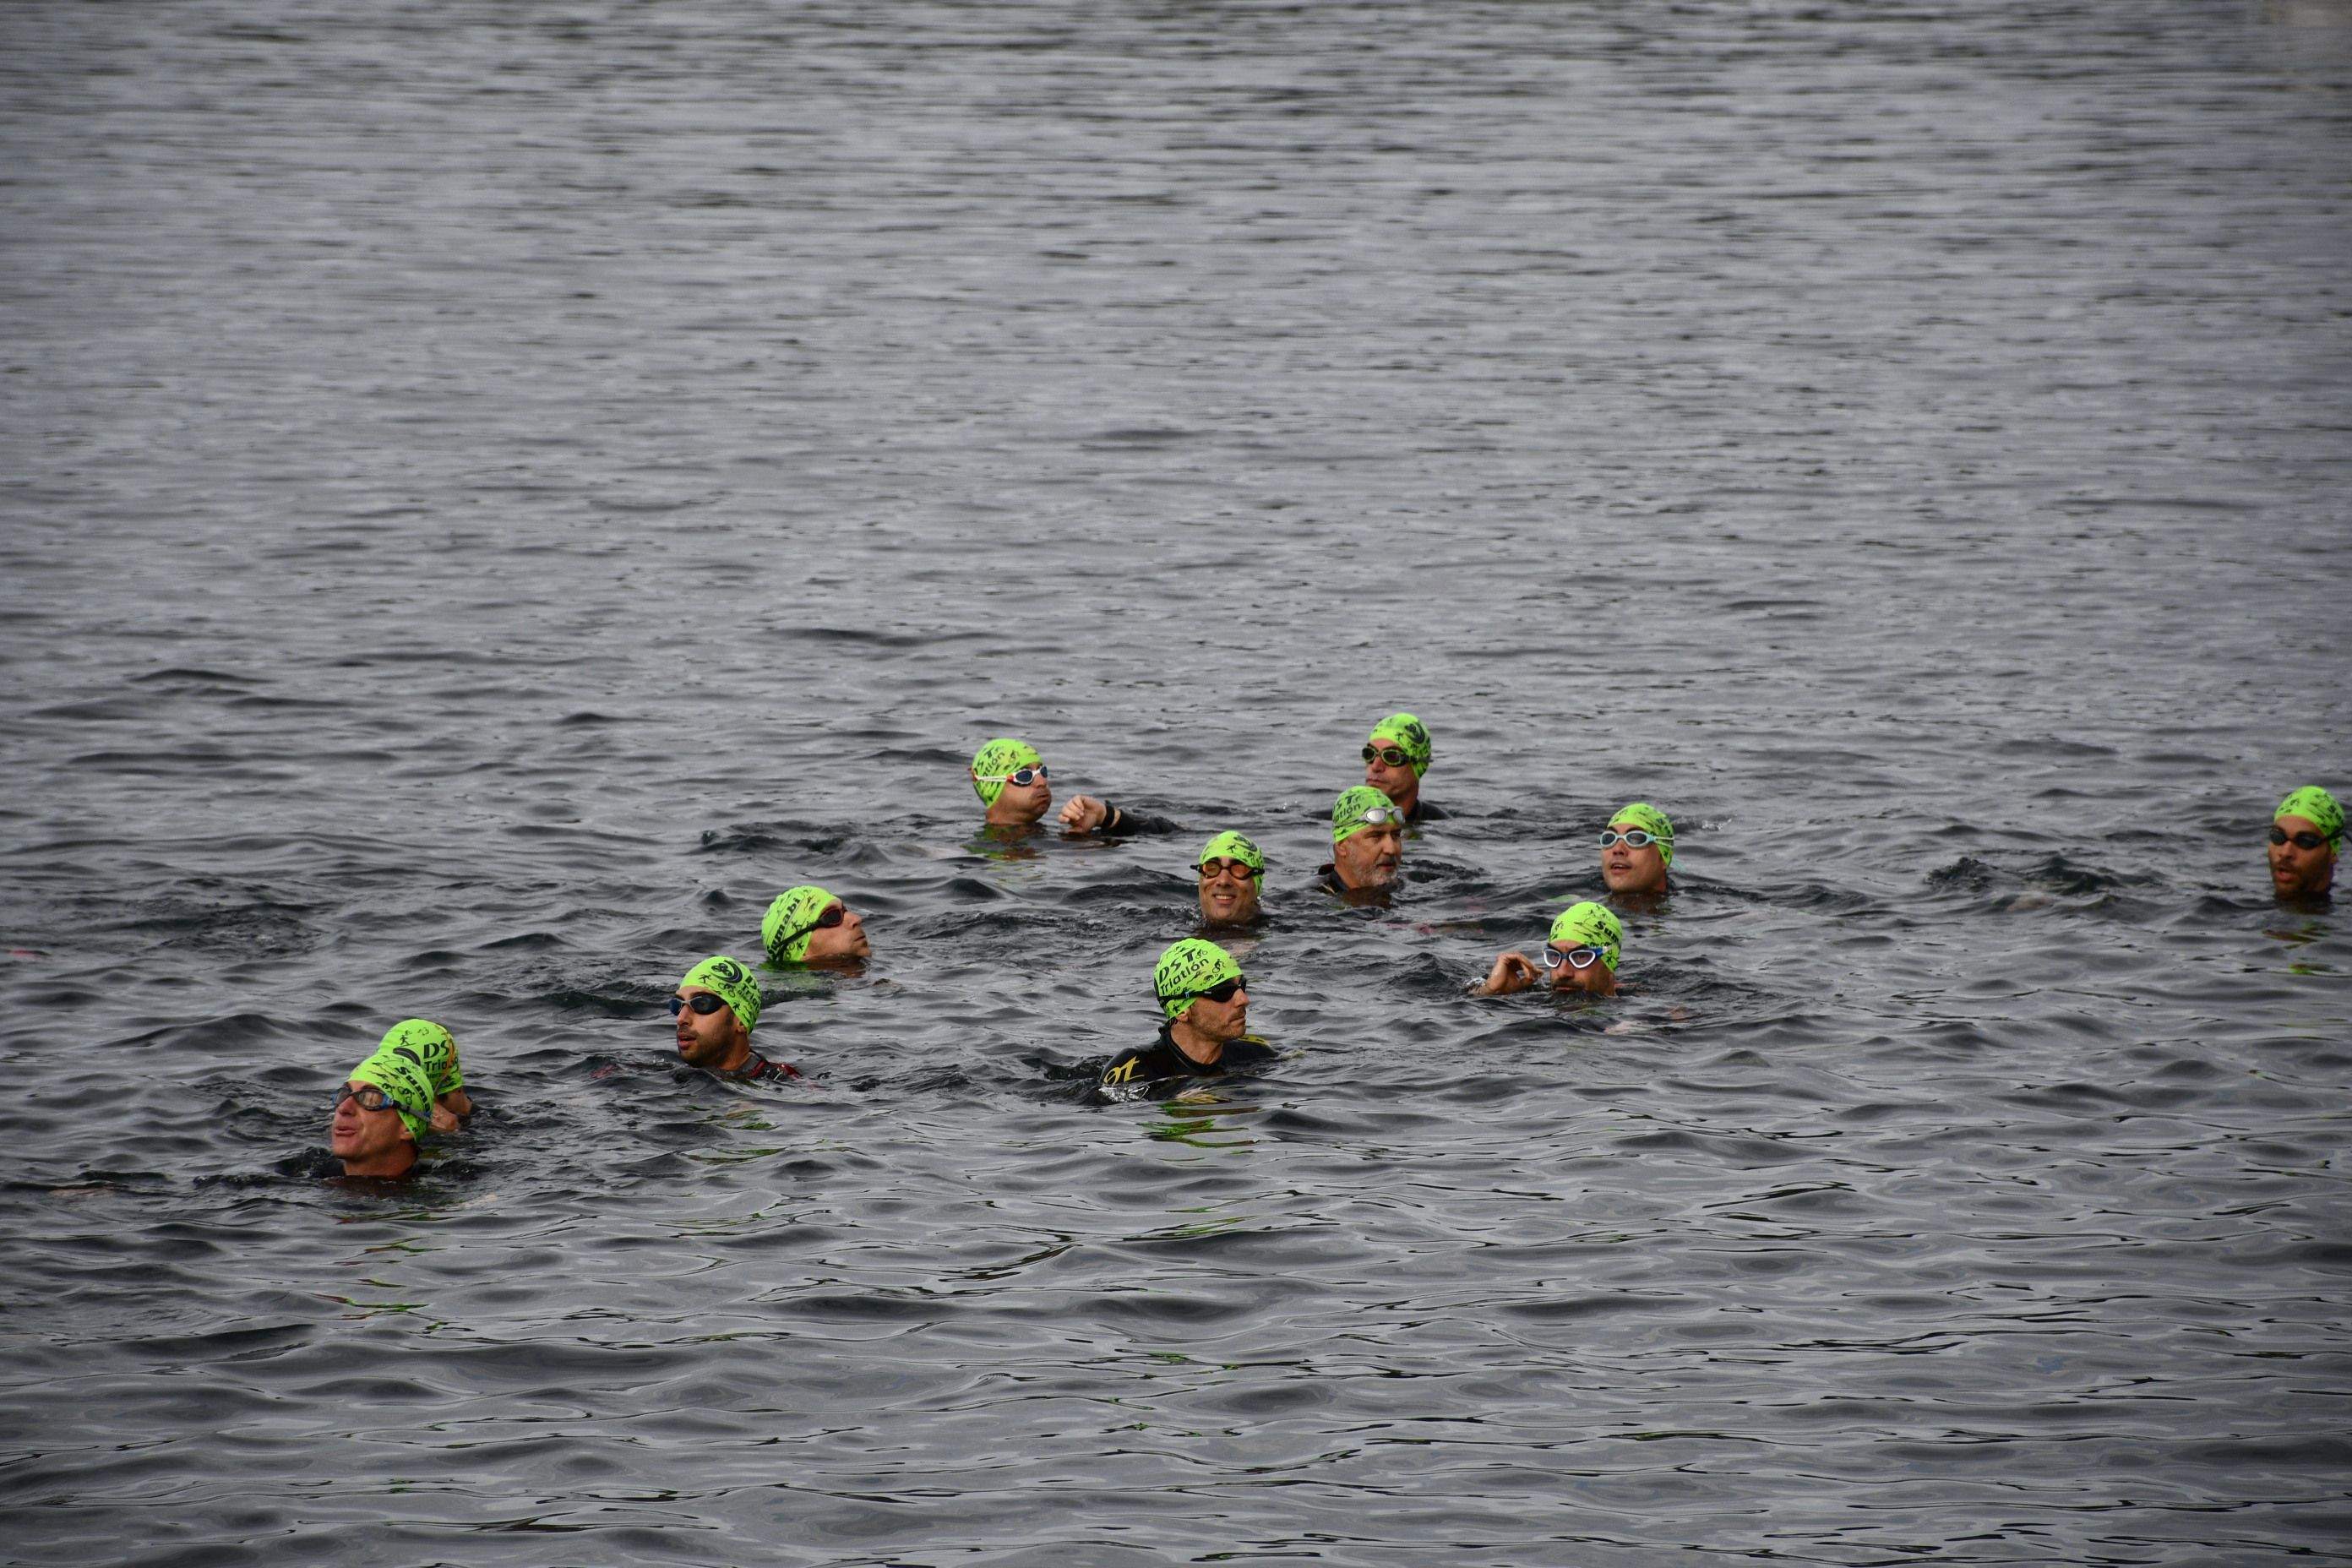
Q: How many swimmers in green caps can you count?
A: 12